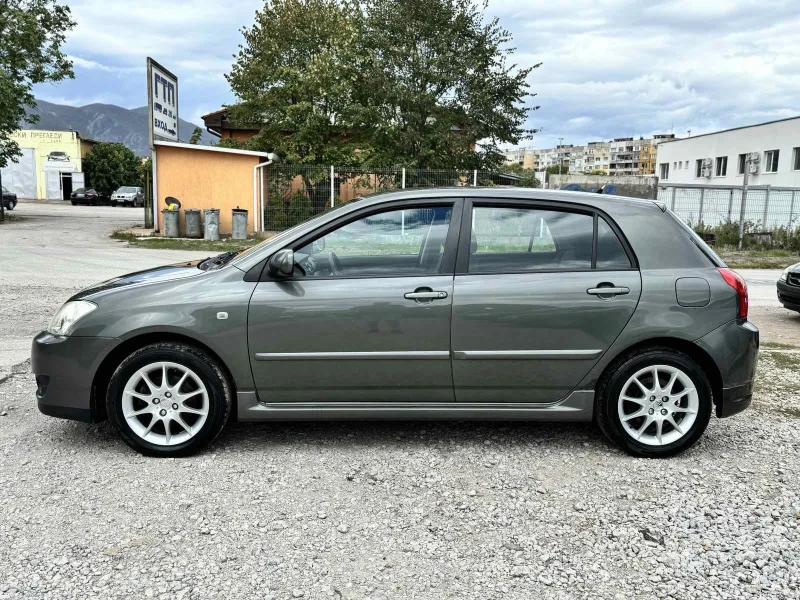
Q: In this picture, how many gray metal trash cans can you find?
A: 4